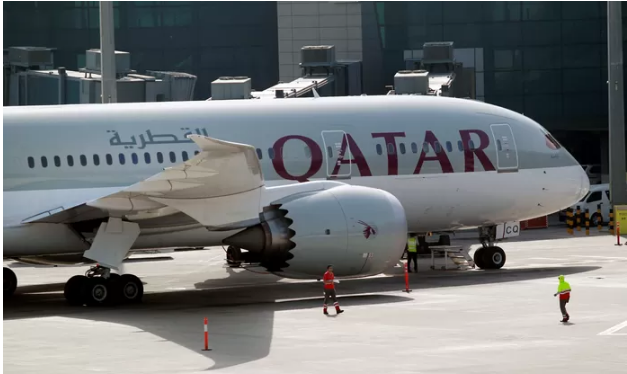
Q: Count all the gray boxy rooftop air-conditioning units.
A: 6